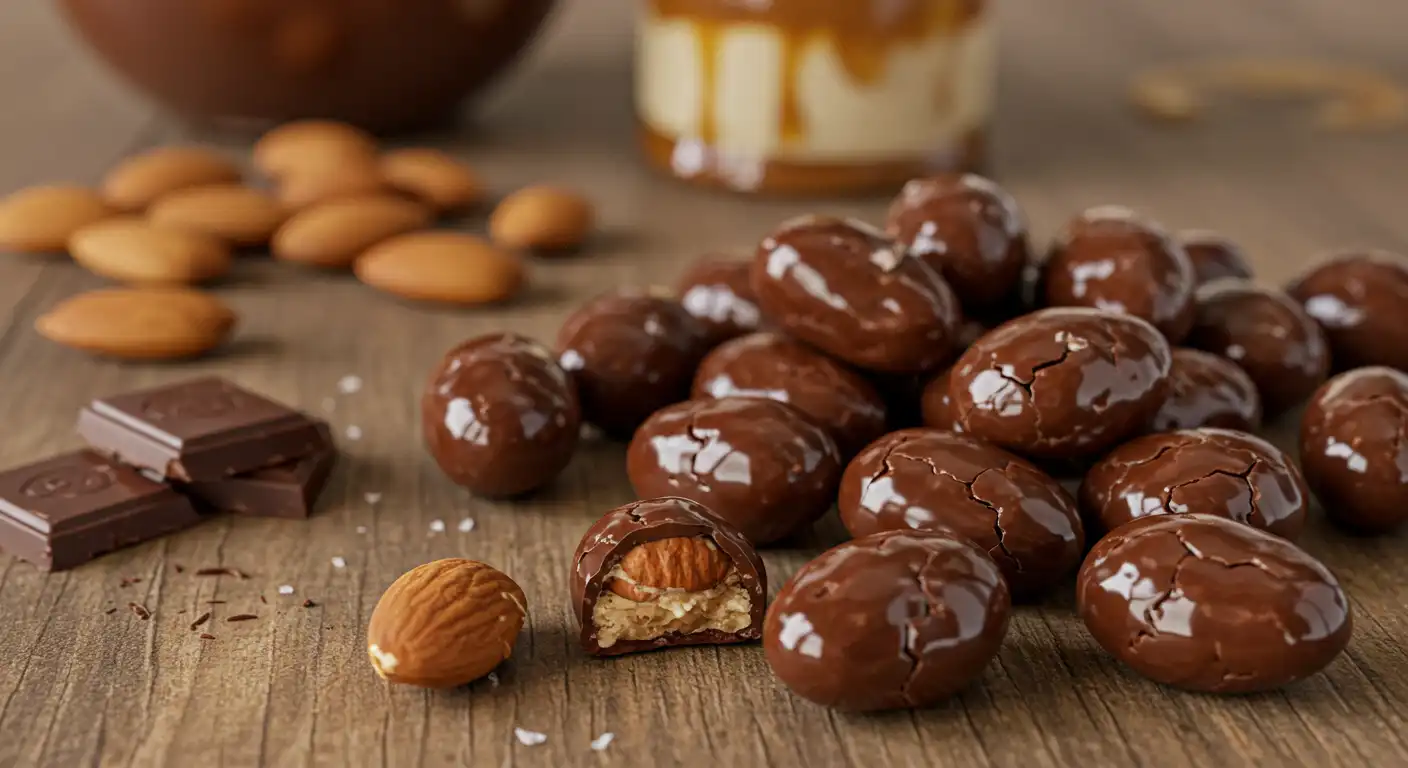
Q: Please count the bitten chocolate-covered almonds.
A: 1